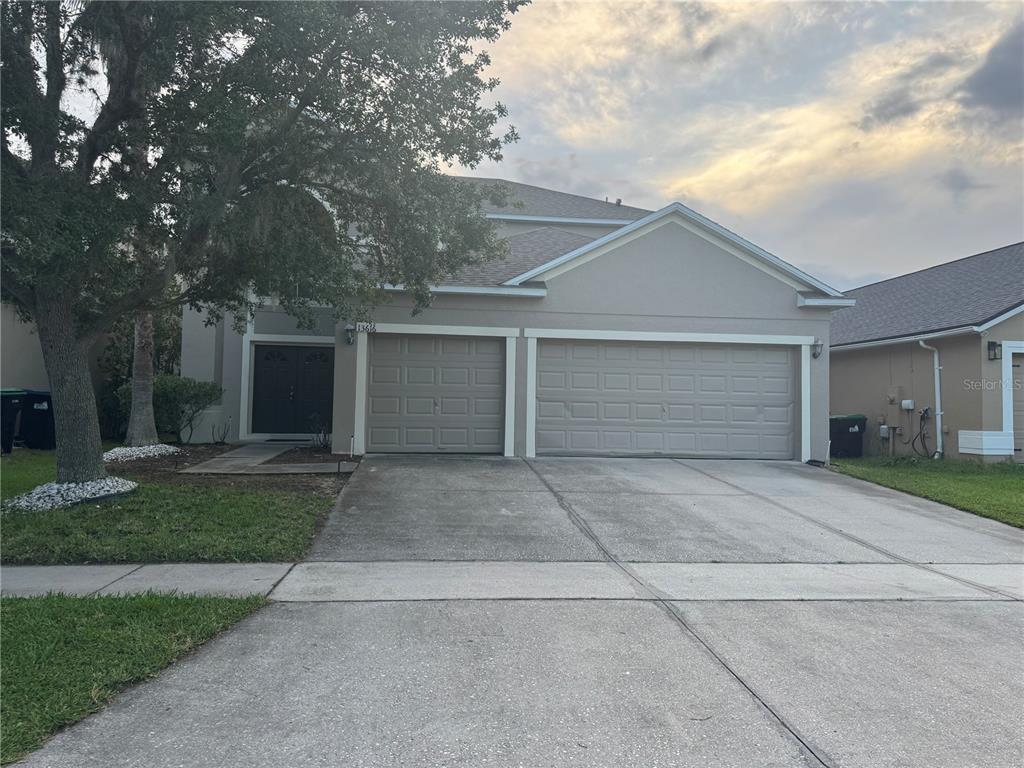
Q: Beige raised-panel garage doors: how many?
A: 2